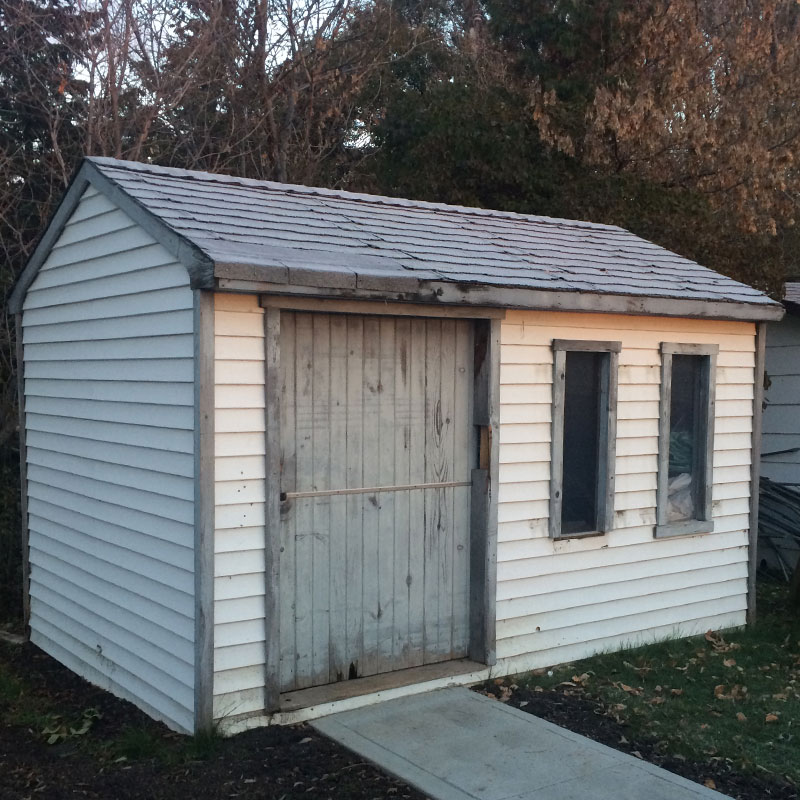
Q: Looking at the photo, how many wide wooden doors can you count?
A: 1